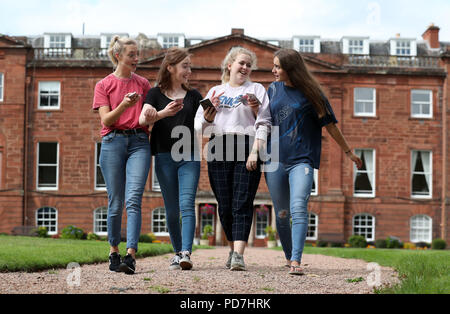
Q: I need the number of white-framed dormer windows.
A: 6